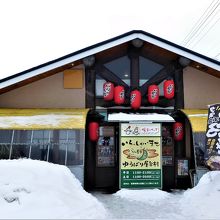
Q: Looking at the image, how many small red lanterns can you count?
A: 7